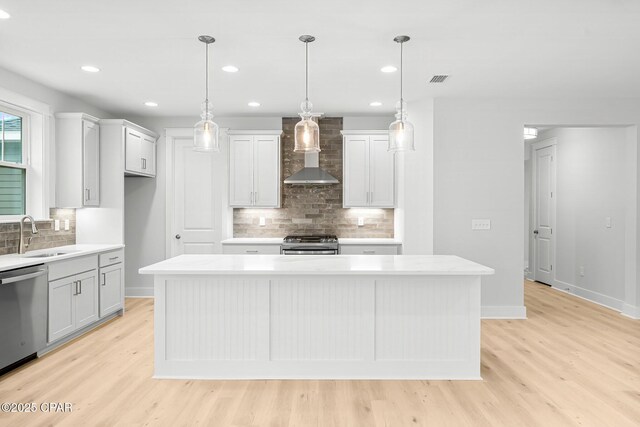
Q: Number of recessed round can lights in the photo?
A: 7